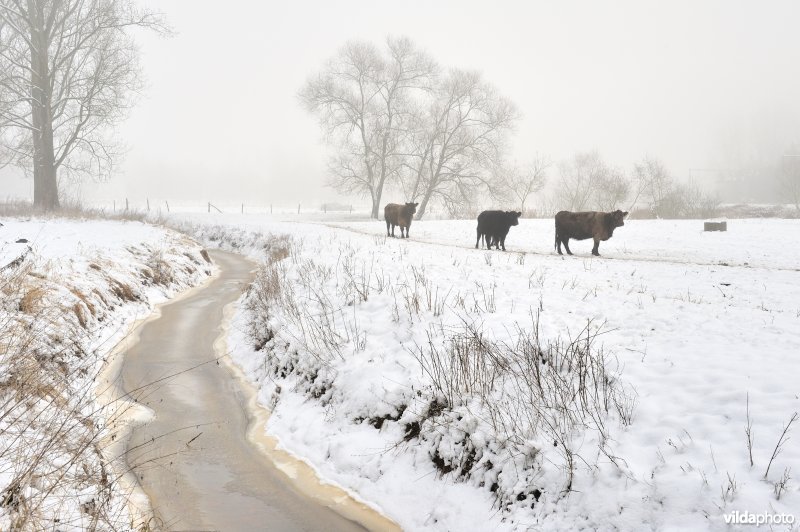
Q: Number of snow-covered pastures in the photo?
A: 1